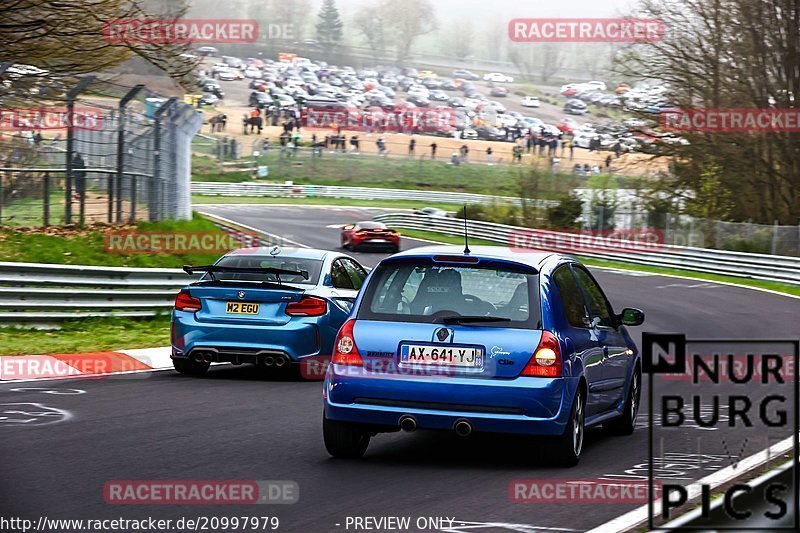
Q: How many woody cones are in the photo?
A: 0